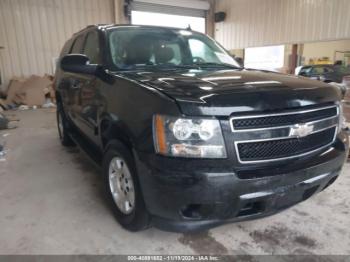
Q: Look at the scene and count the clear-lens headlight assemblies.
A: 1